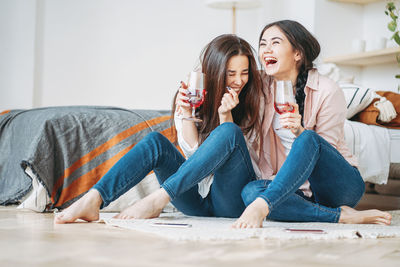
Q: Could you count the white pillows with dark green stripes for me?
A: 1